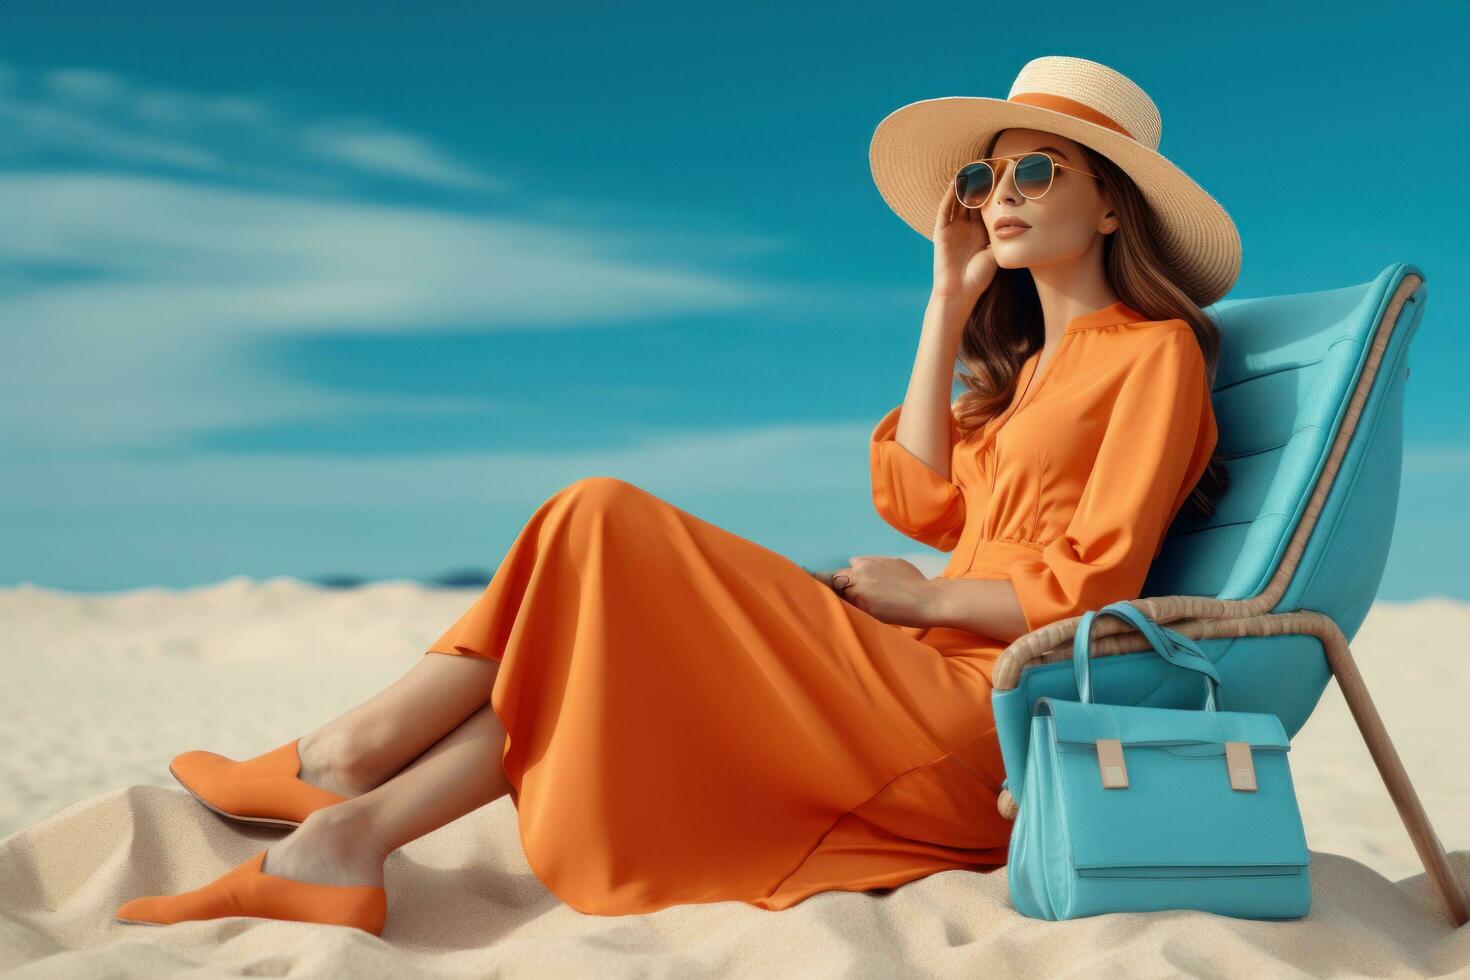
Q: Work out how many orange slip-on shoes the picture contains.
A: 2